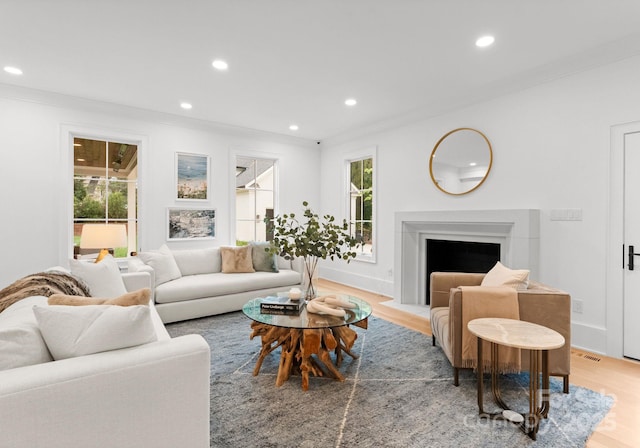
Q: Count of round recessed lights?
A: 6